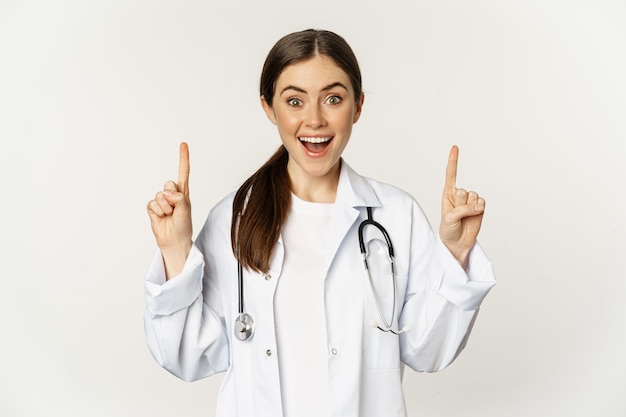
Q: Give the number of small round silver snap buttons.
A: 3